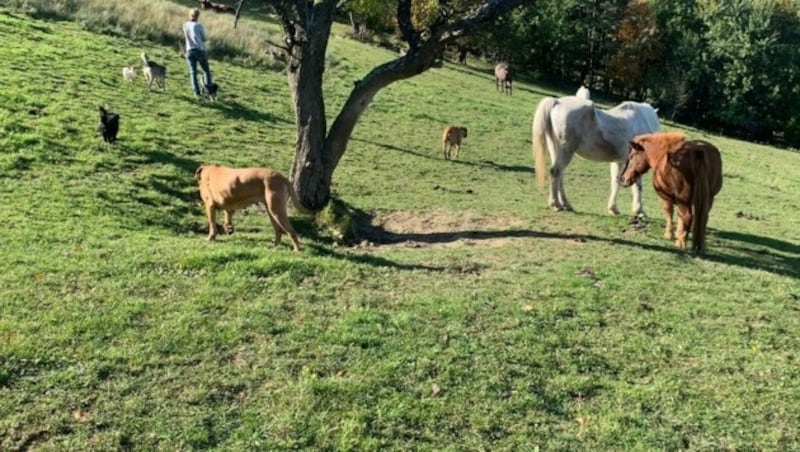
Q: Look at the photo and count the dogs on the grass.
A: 6